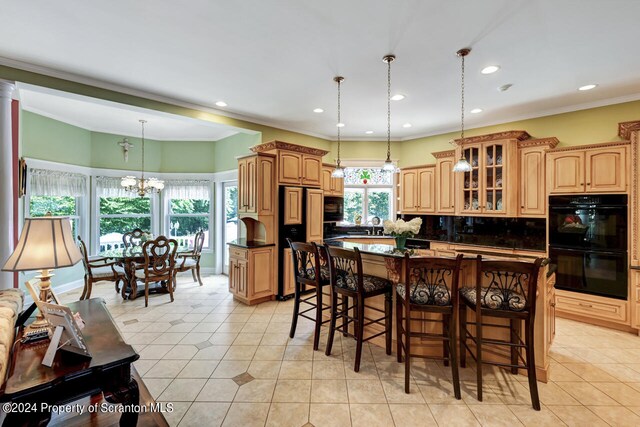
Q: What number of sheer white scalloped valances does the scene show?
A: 3